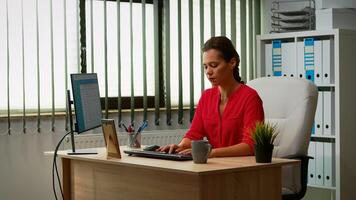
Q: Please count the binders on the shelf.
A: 14